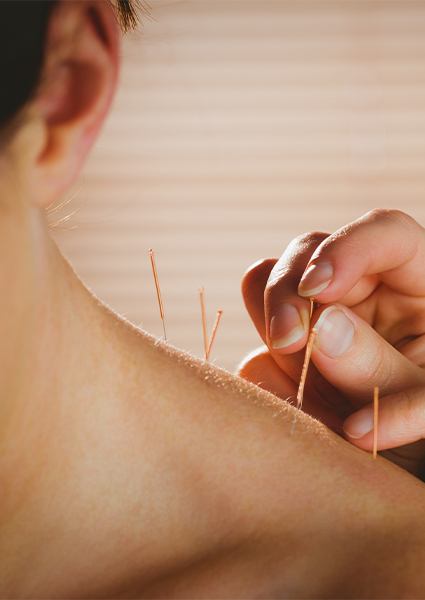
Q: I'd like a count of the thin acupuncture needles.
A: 6